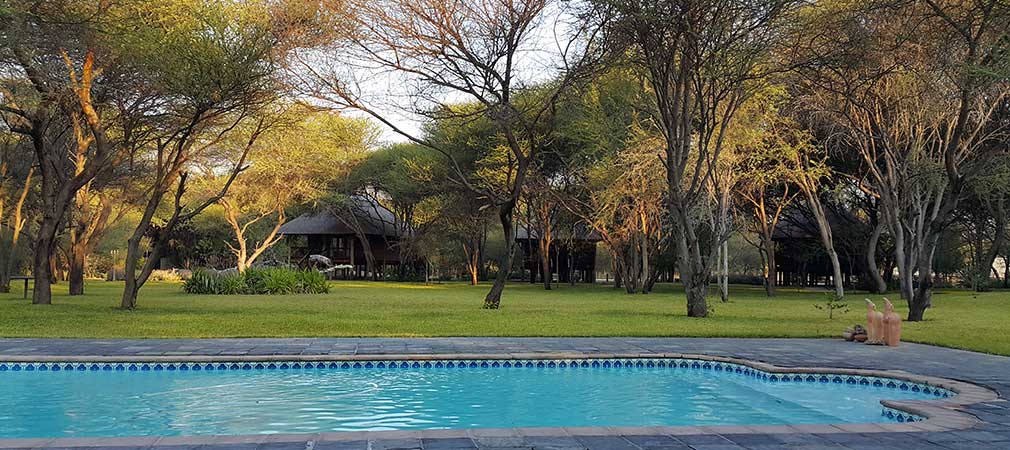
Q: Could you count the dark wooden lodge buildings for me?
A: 3